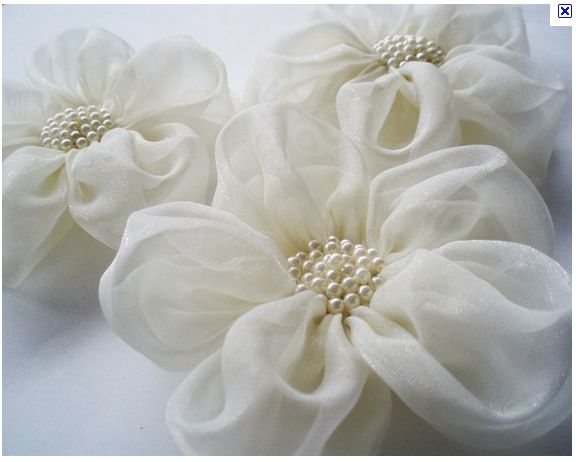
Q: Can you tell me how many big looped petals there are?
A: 15